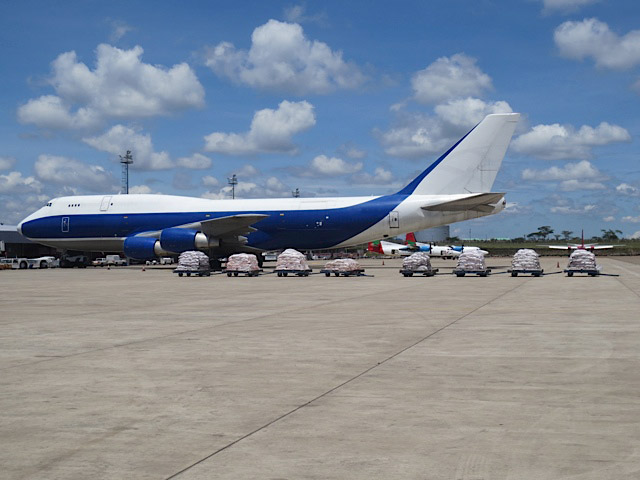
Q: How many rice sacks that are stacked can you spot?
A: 8